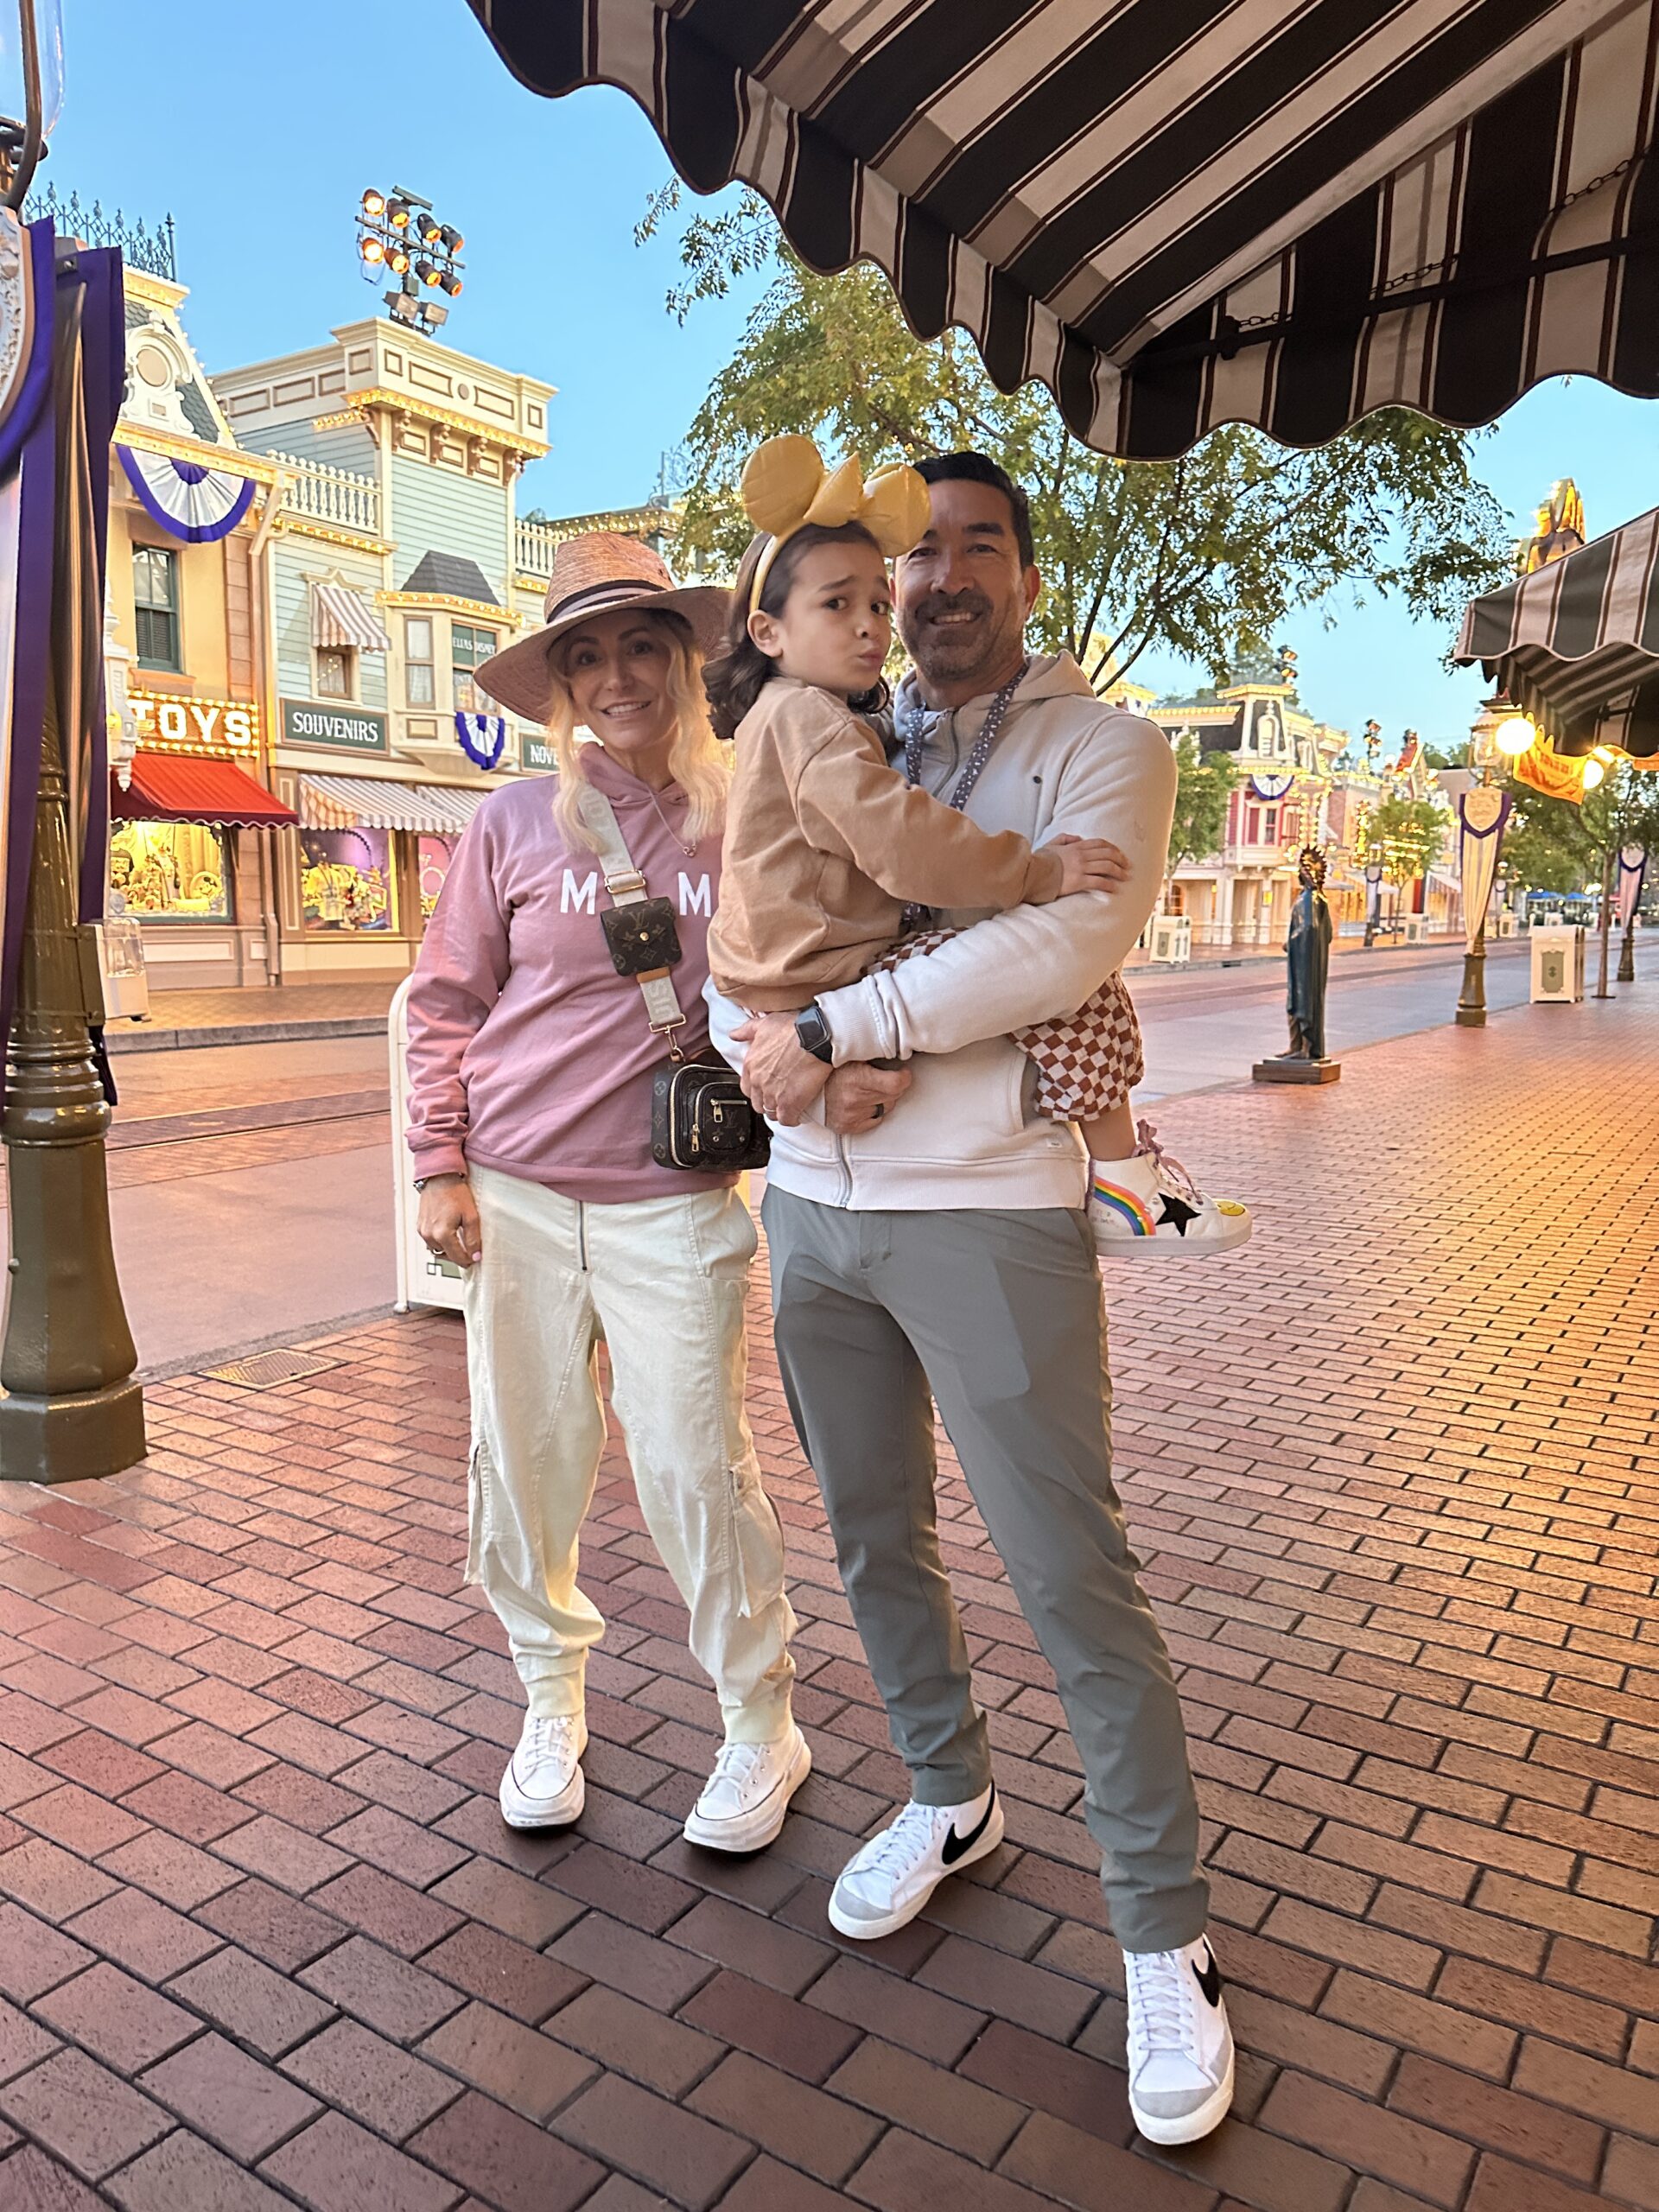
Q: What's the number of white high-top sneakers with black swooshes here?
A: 2